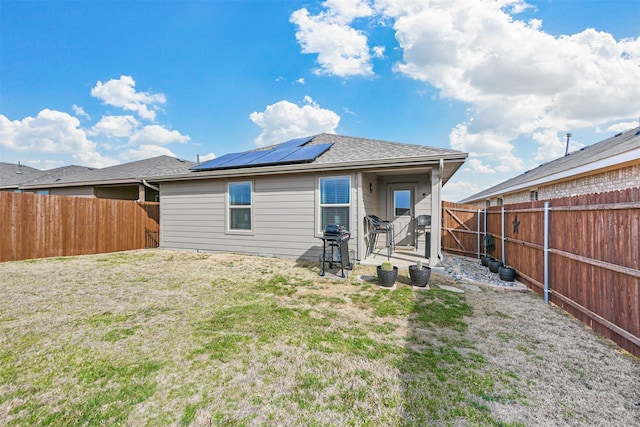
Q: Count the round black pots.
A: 5